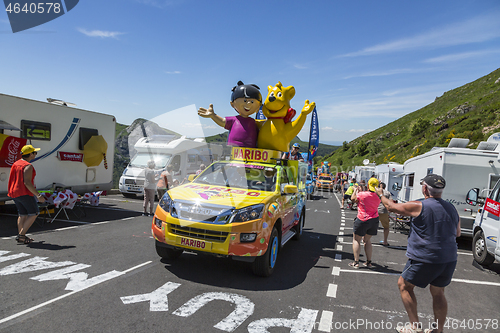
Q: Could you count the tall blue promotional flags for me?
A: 2